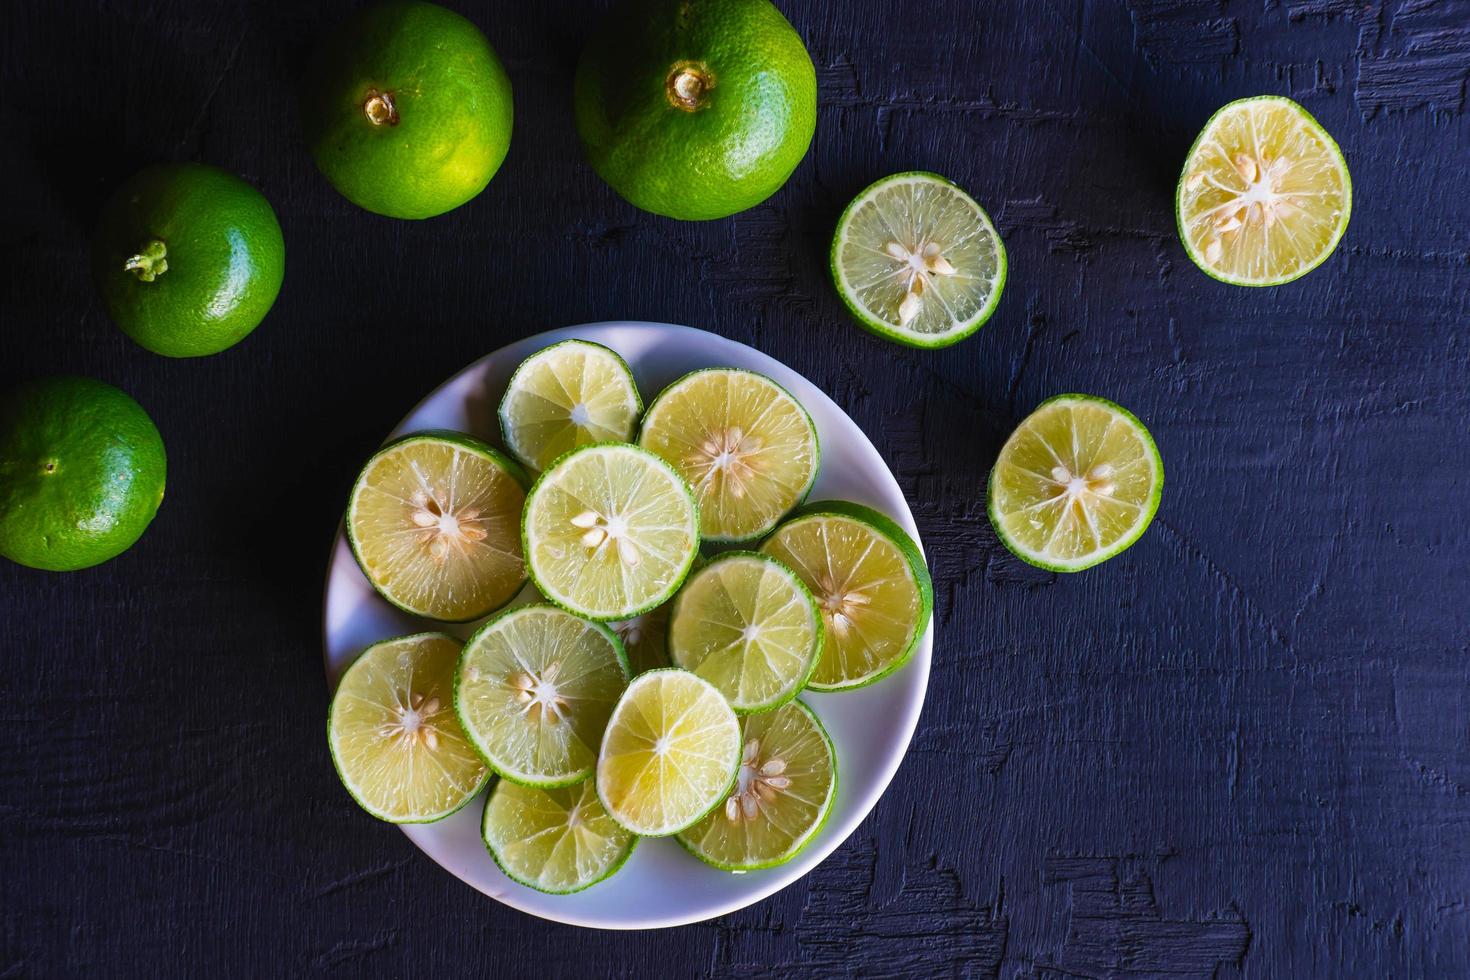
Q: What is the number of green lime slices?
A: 15